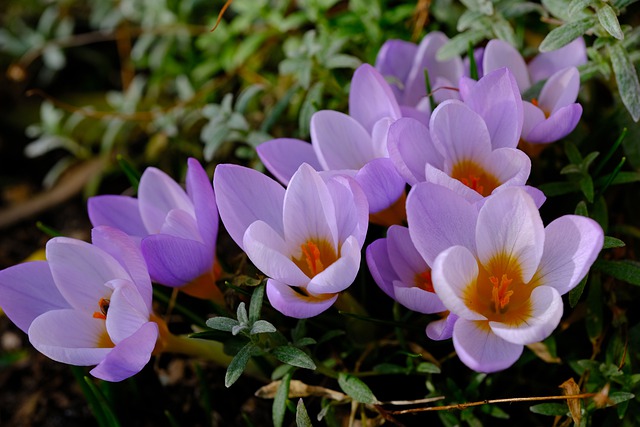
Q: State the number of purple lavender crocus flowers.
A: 9